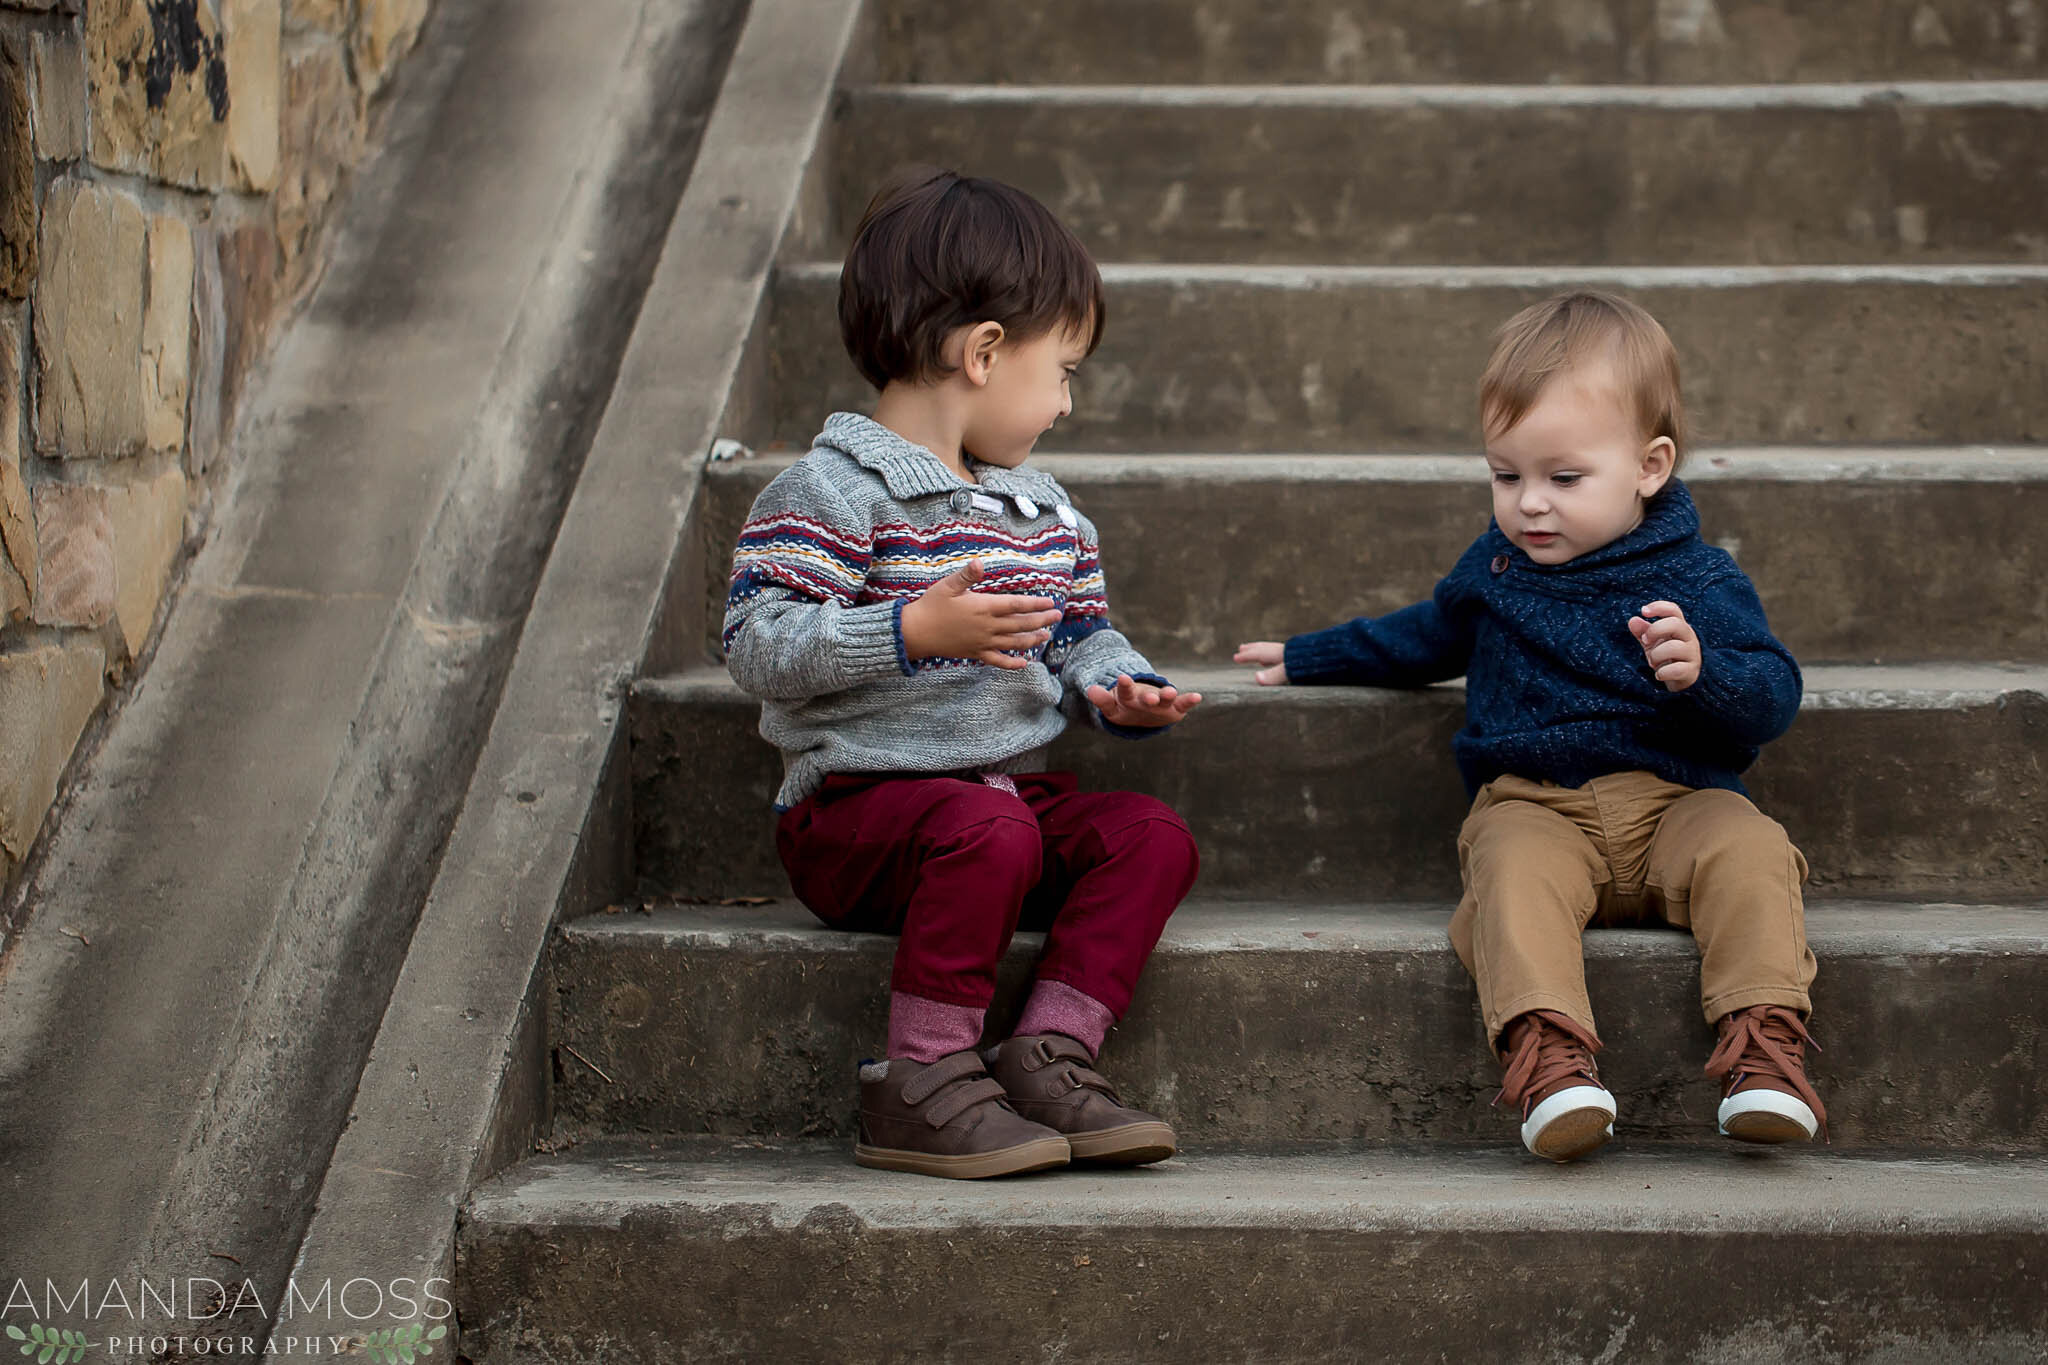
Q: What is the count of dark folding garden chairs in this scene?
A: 0